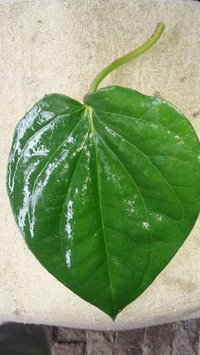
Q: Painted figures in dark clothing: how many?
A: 0